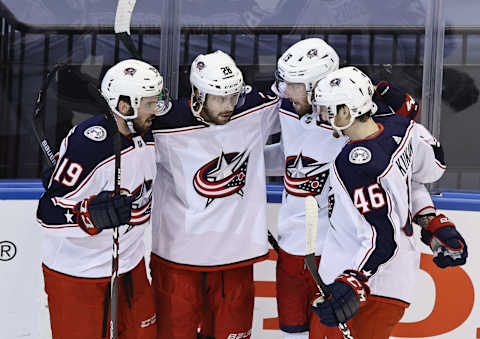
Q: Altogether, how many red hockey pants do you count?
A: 4